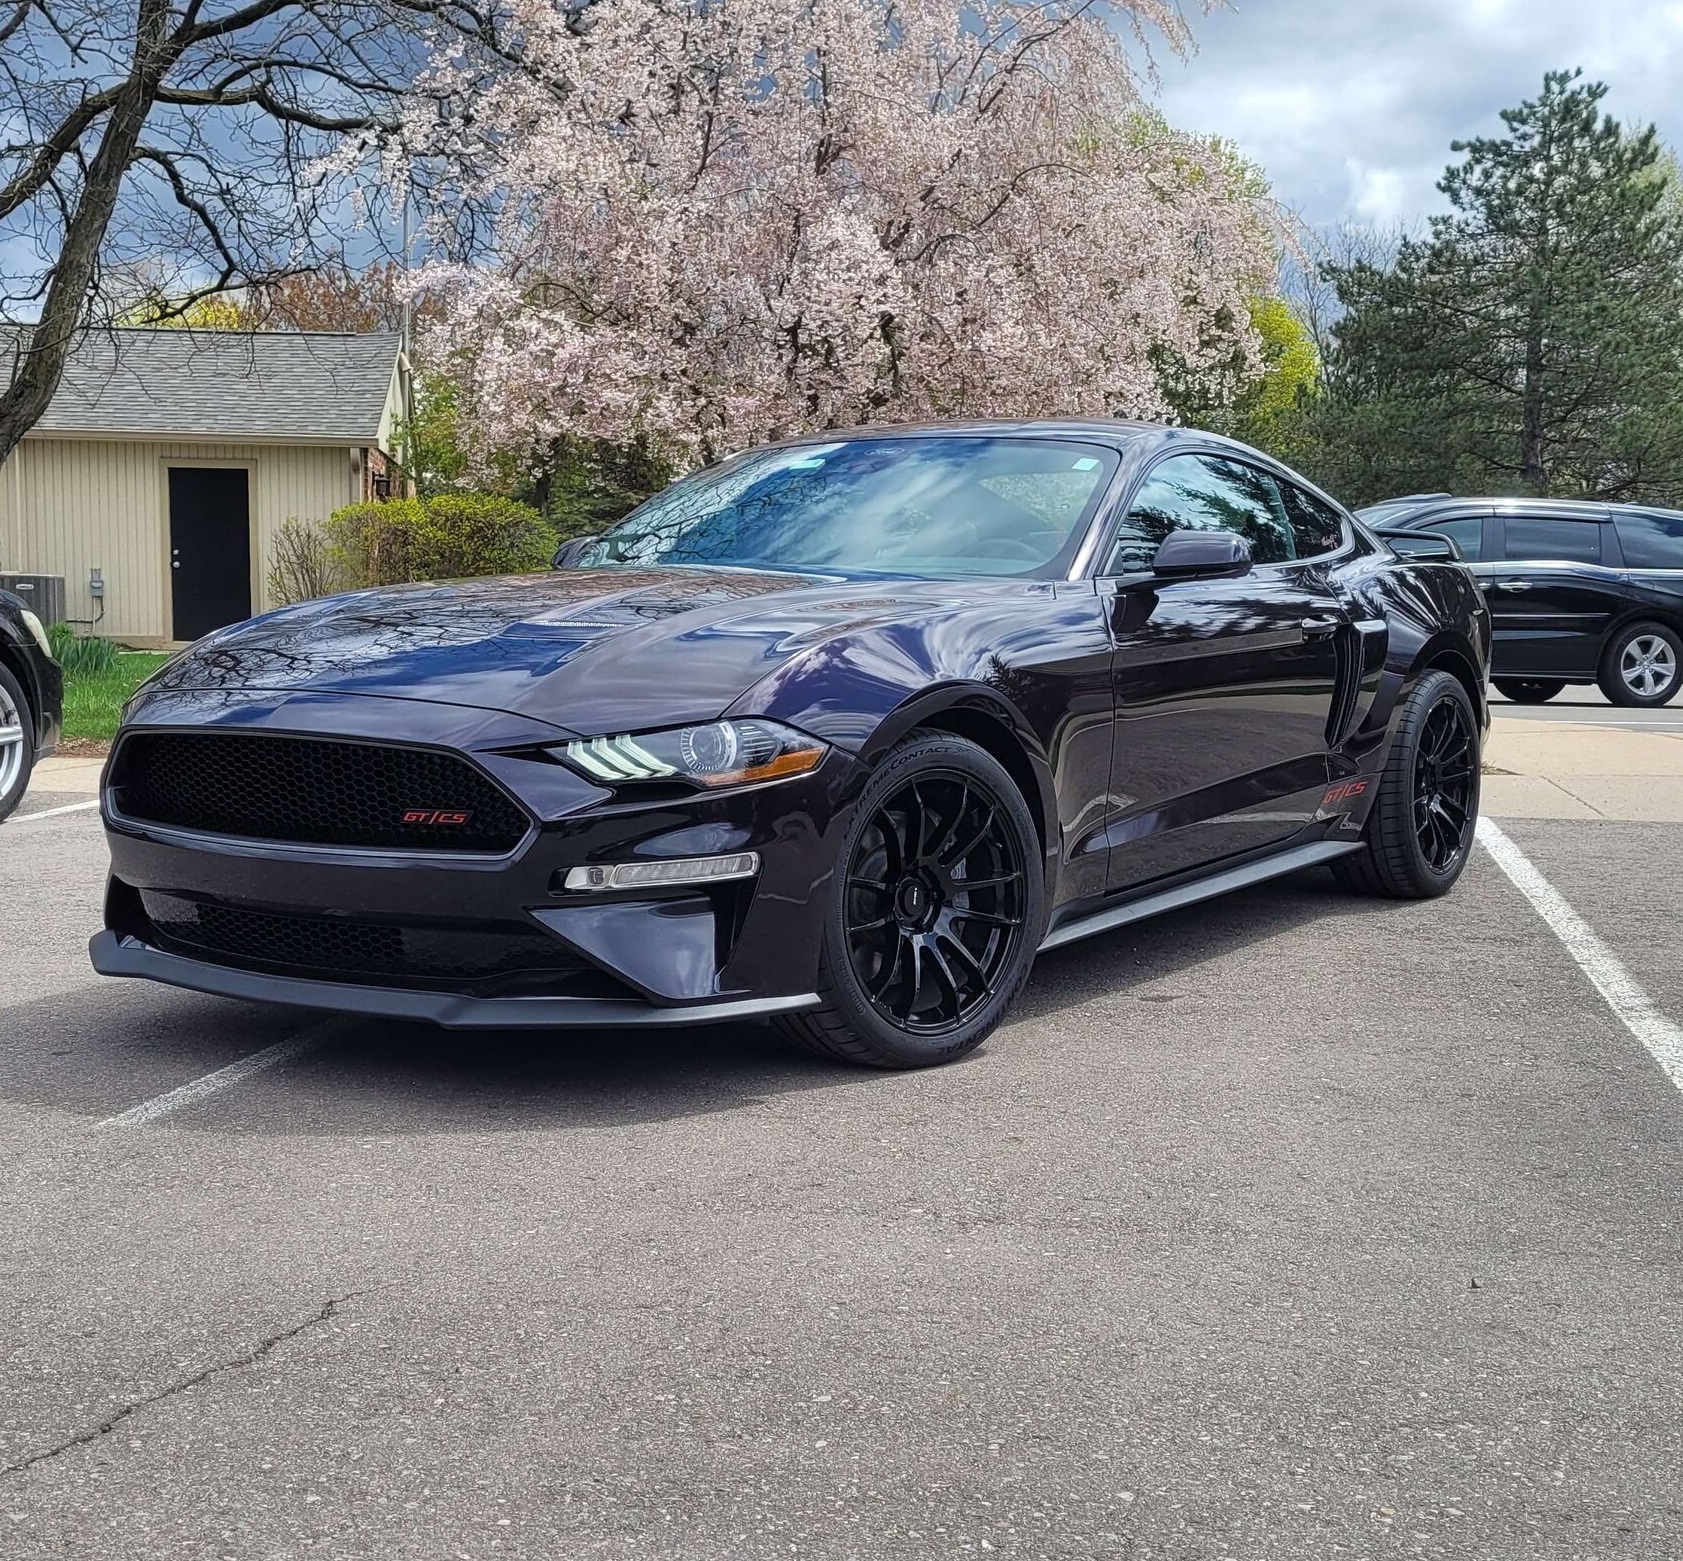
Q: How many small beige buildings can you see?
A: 1